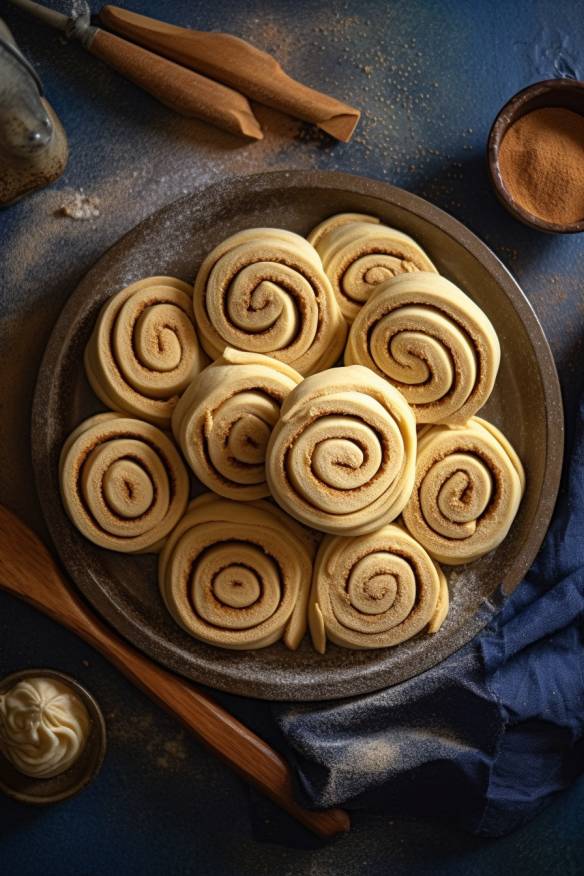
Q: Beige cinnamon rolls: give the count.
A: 10